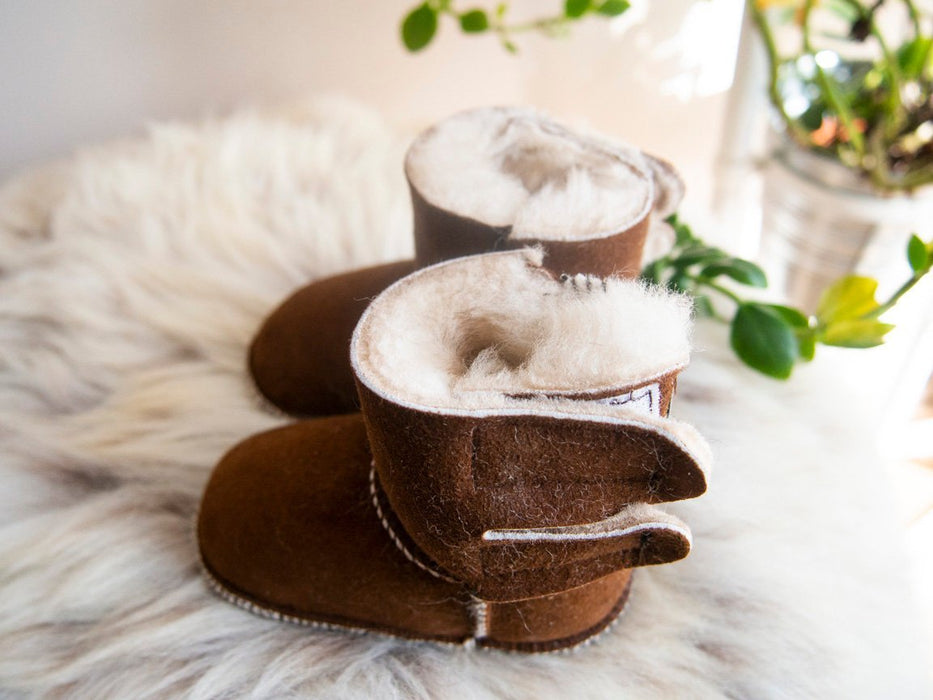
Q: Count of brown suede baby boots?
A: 2